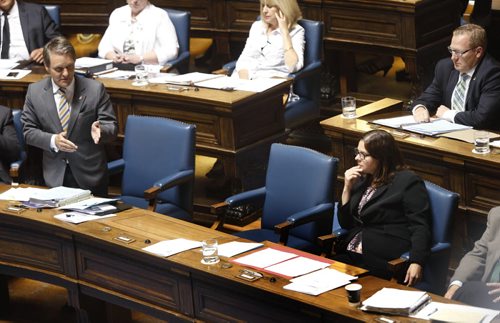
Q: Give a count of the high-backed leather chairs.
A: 7